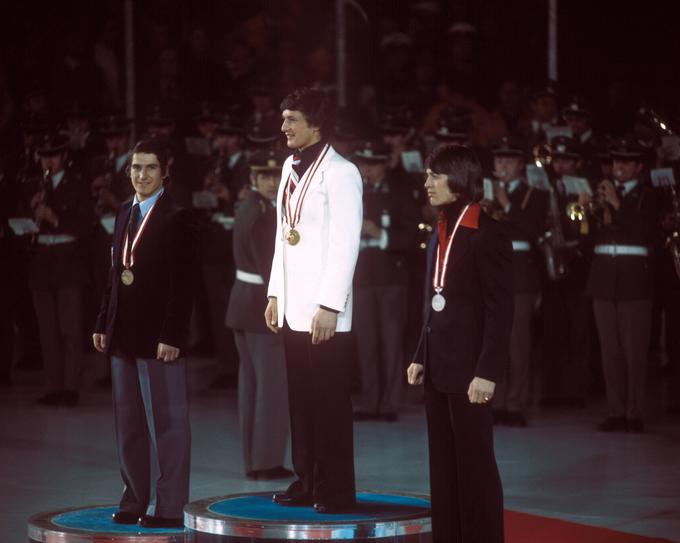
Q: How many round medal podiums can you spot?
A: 2